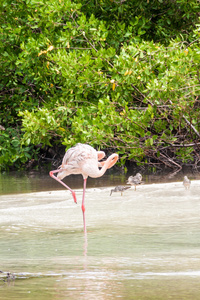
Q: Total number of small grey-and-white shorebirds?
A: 3